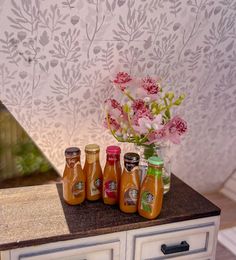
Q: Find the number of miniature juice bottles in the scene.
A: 5